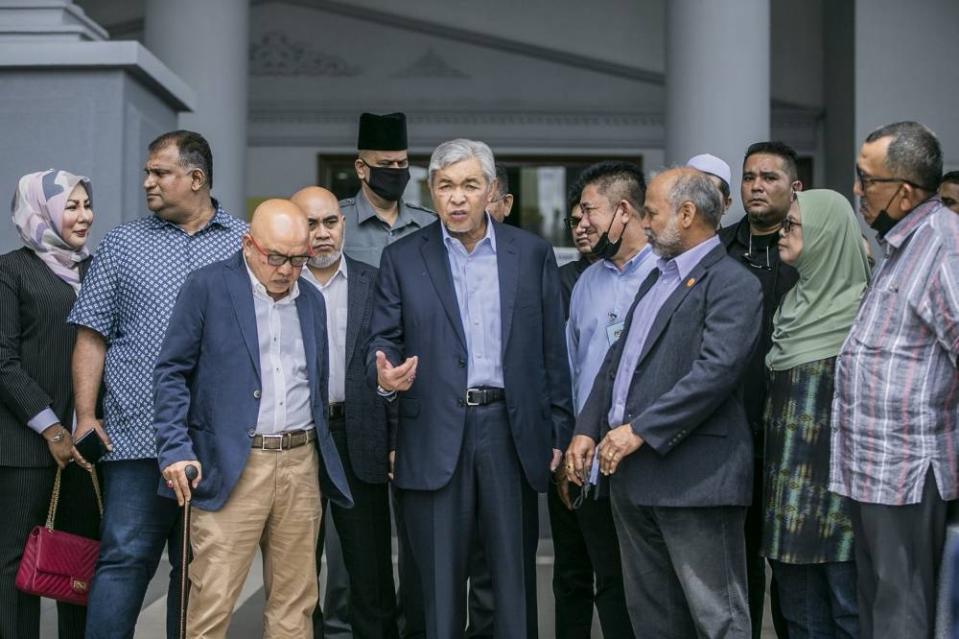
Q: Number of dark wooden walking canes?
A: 1